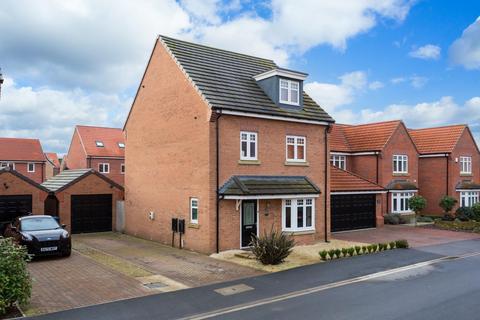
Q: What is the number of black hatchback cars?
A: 1